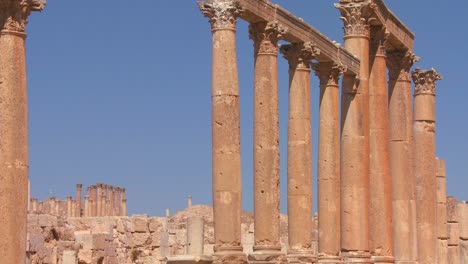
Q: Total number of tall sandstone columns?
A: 9